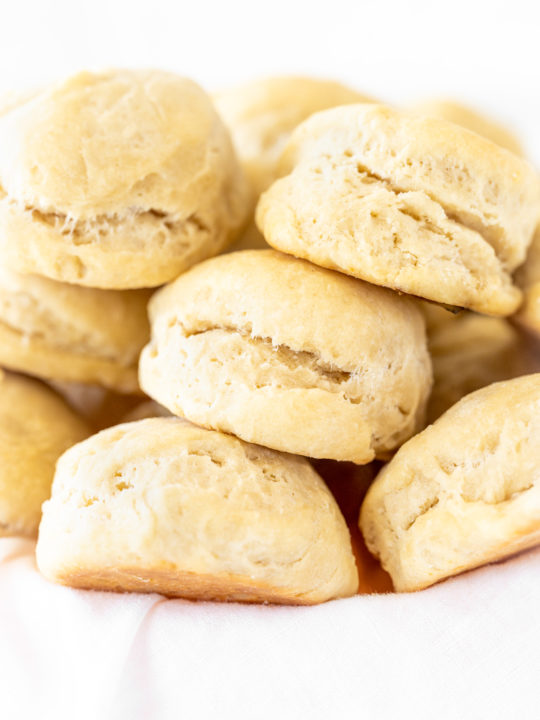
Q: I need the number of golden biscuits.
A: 11